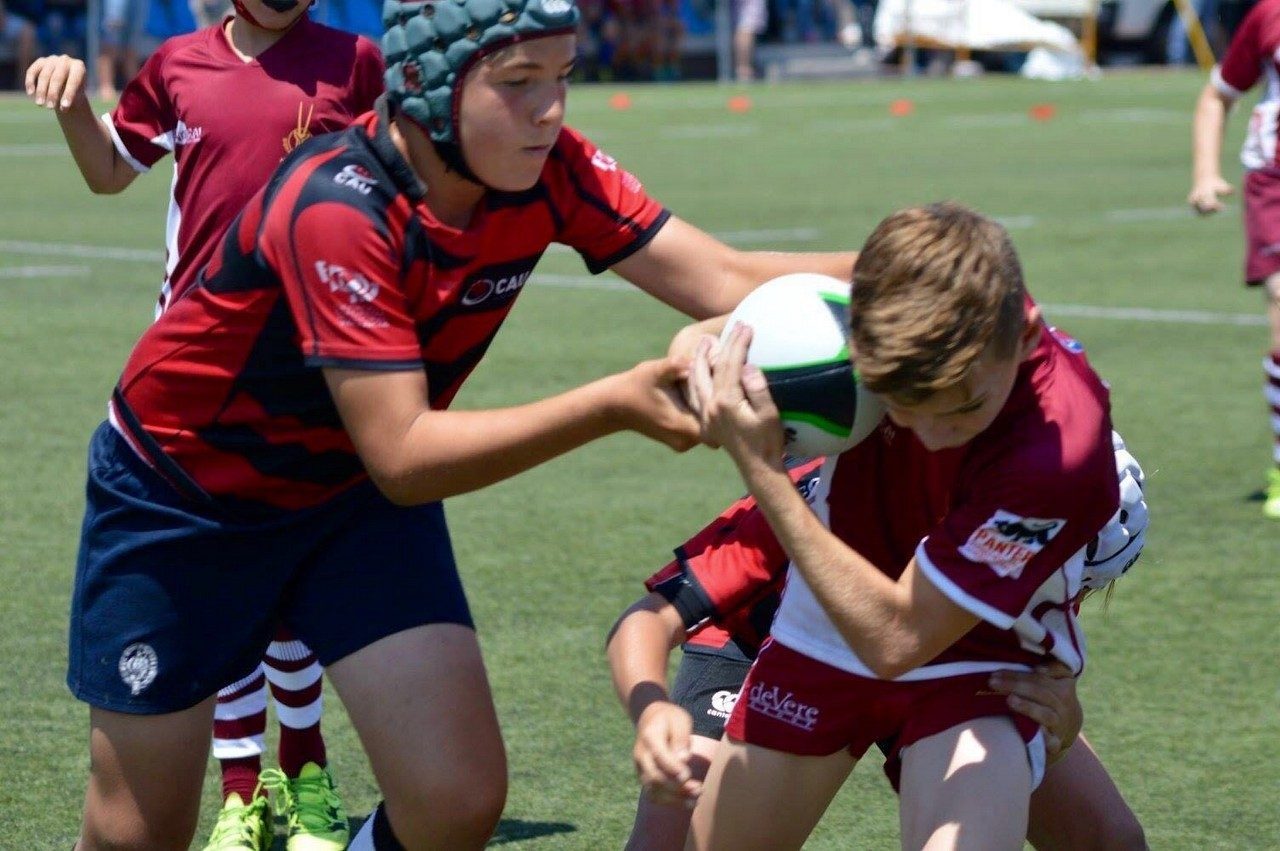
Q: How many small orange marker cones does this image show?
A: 4